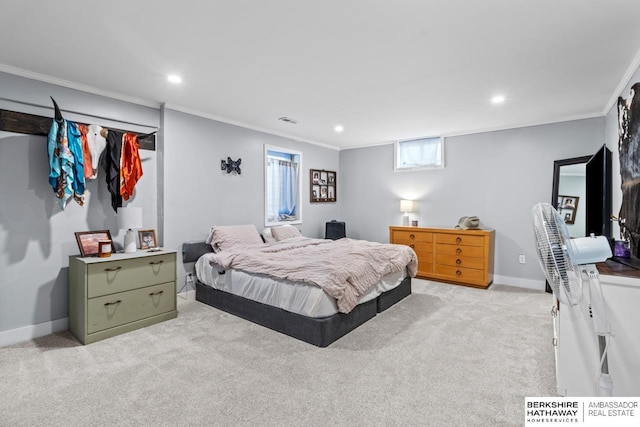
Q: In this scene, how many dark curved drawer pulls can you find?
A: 4